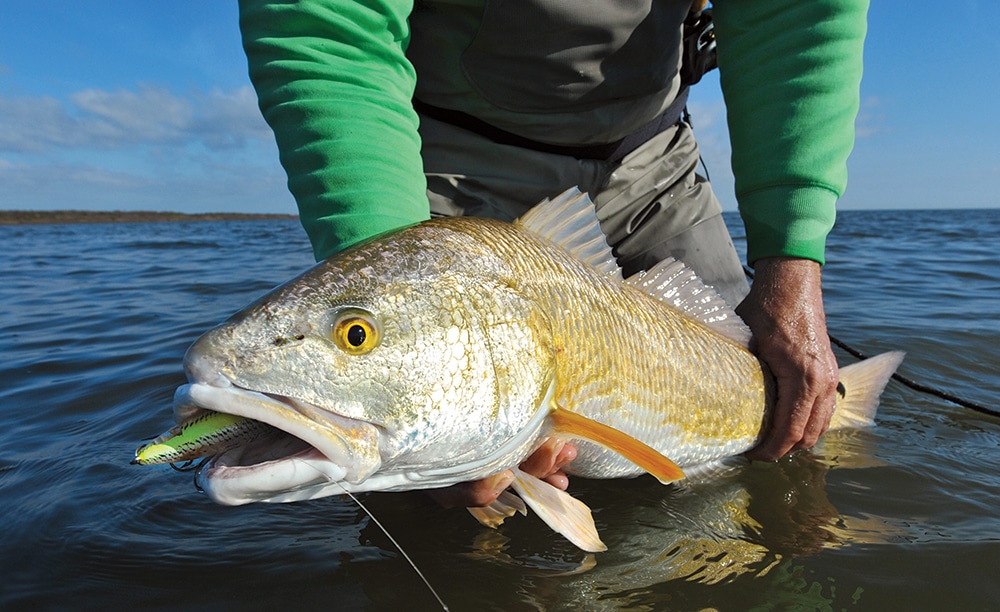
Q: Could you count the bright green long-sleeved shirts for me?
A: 1